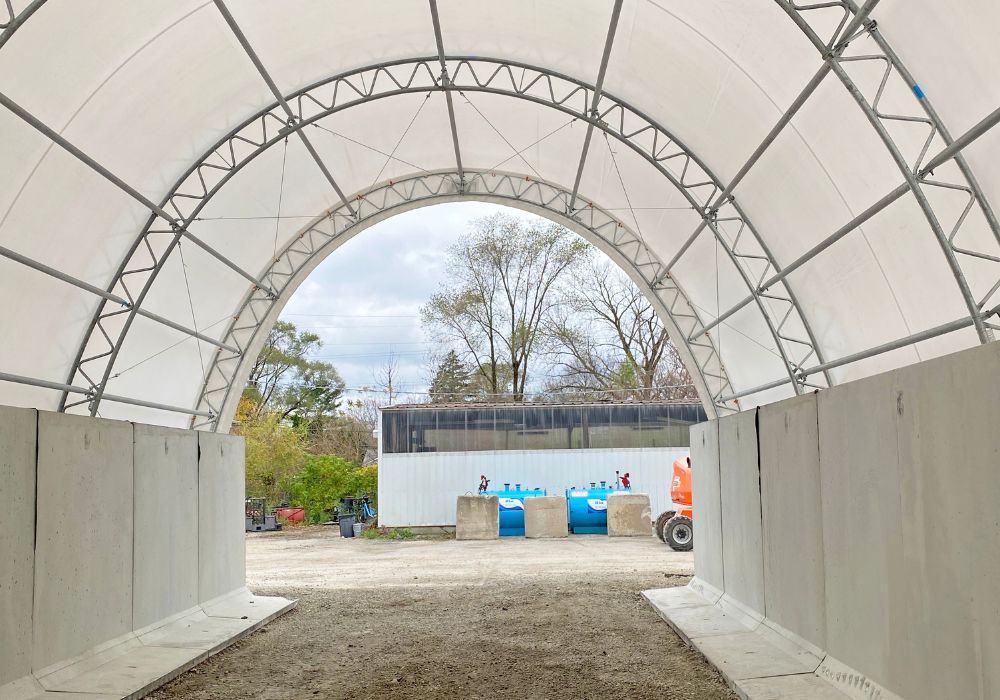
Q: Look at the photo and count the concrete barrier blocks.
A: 3